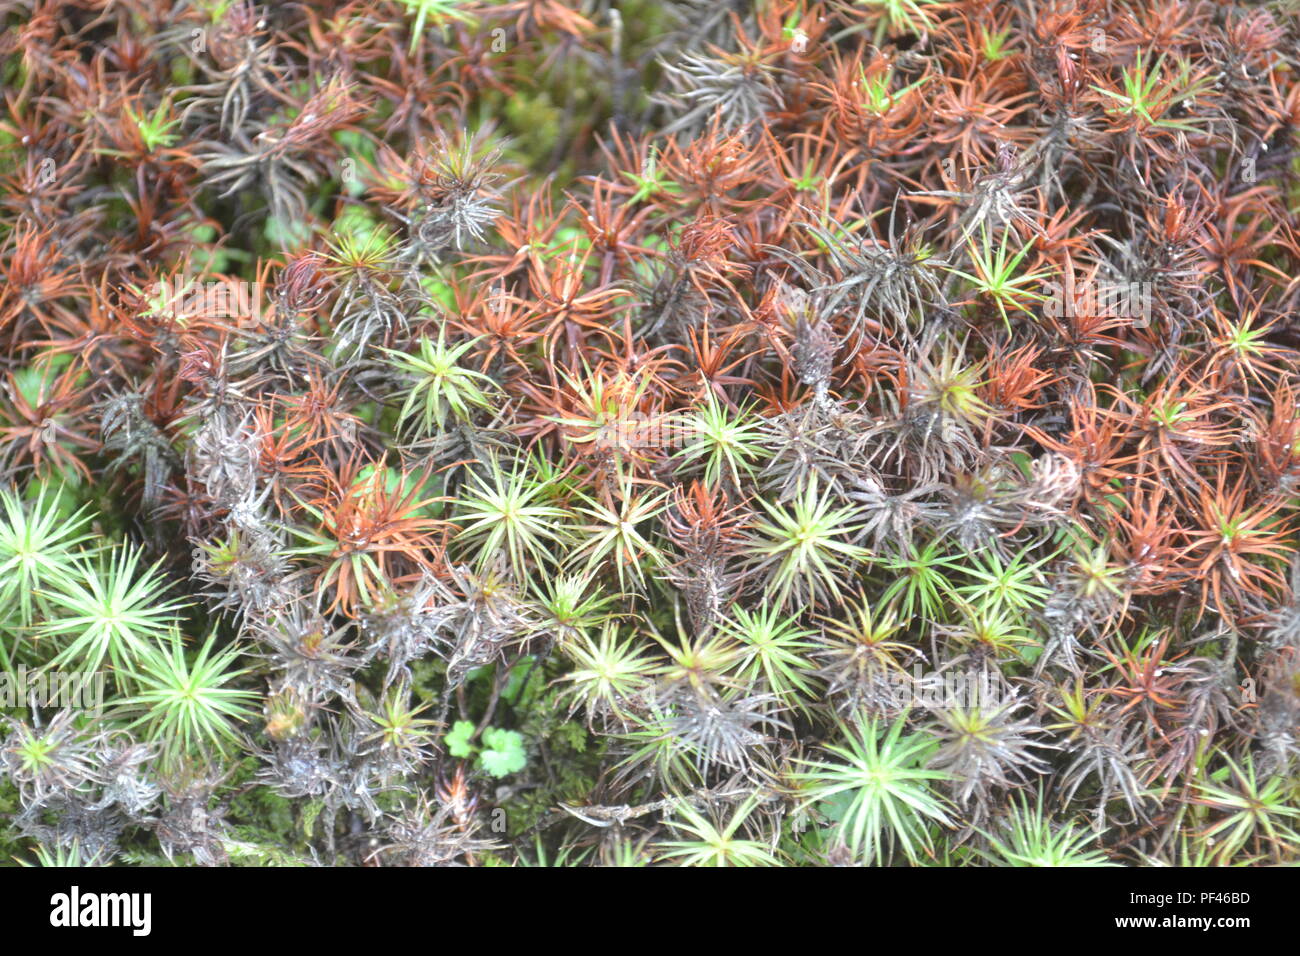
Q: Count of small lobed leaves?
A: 2